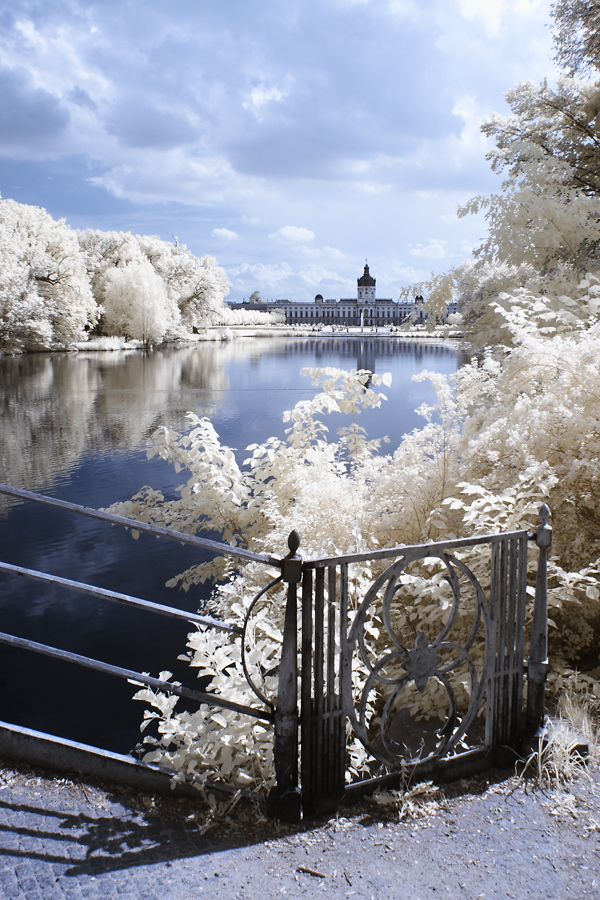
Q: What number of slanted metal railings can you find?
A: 3